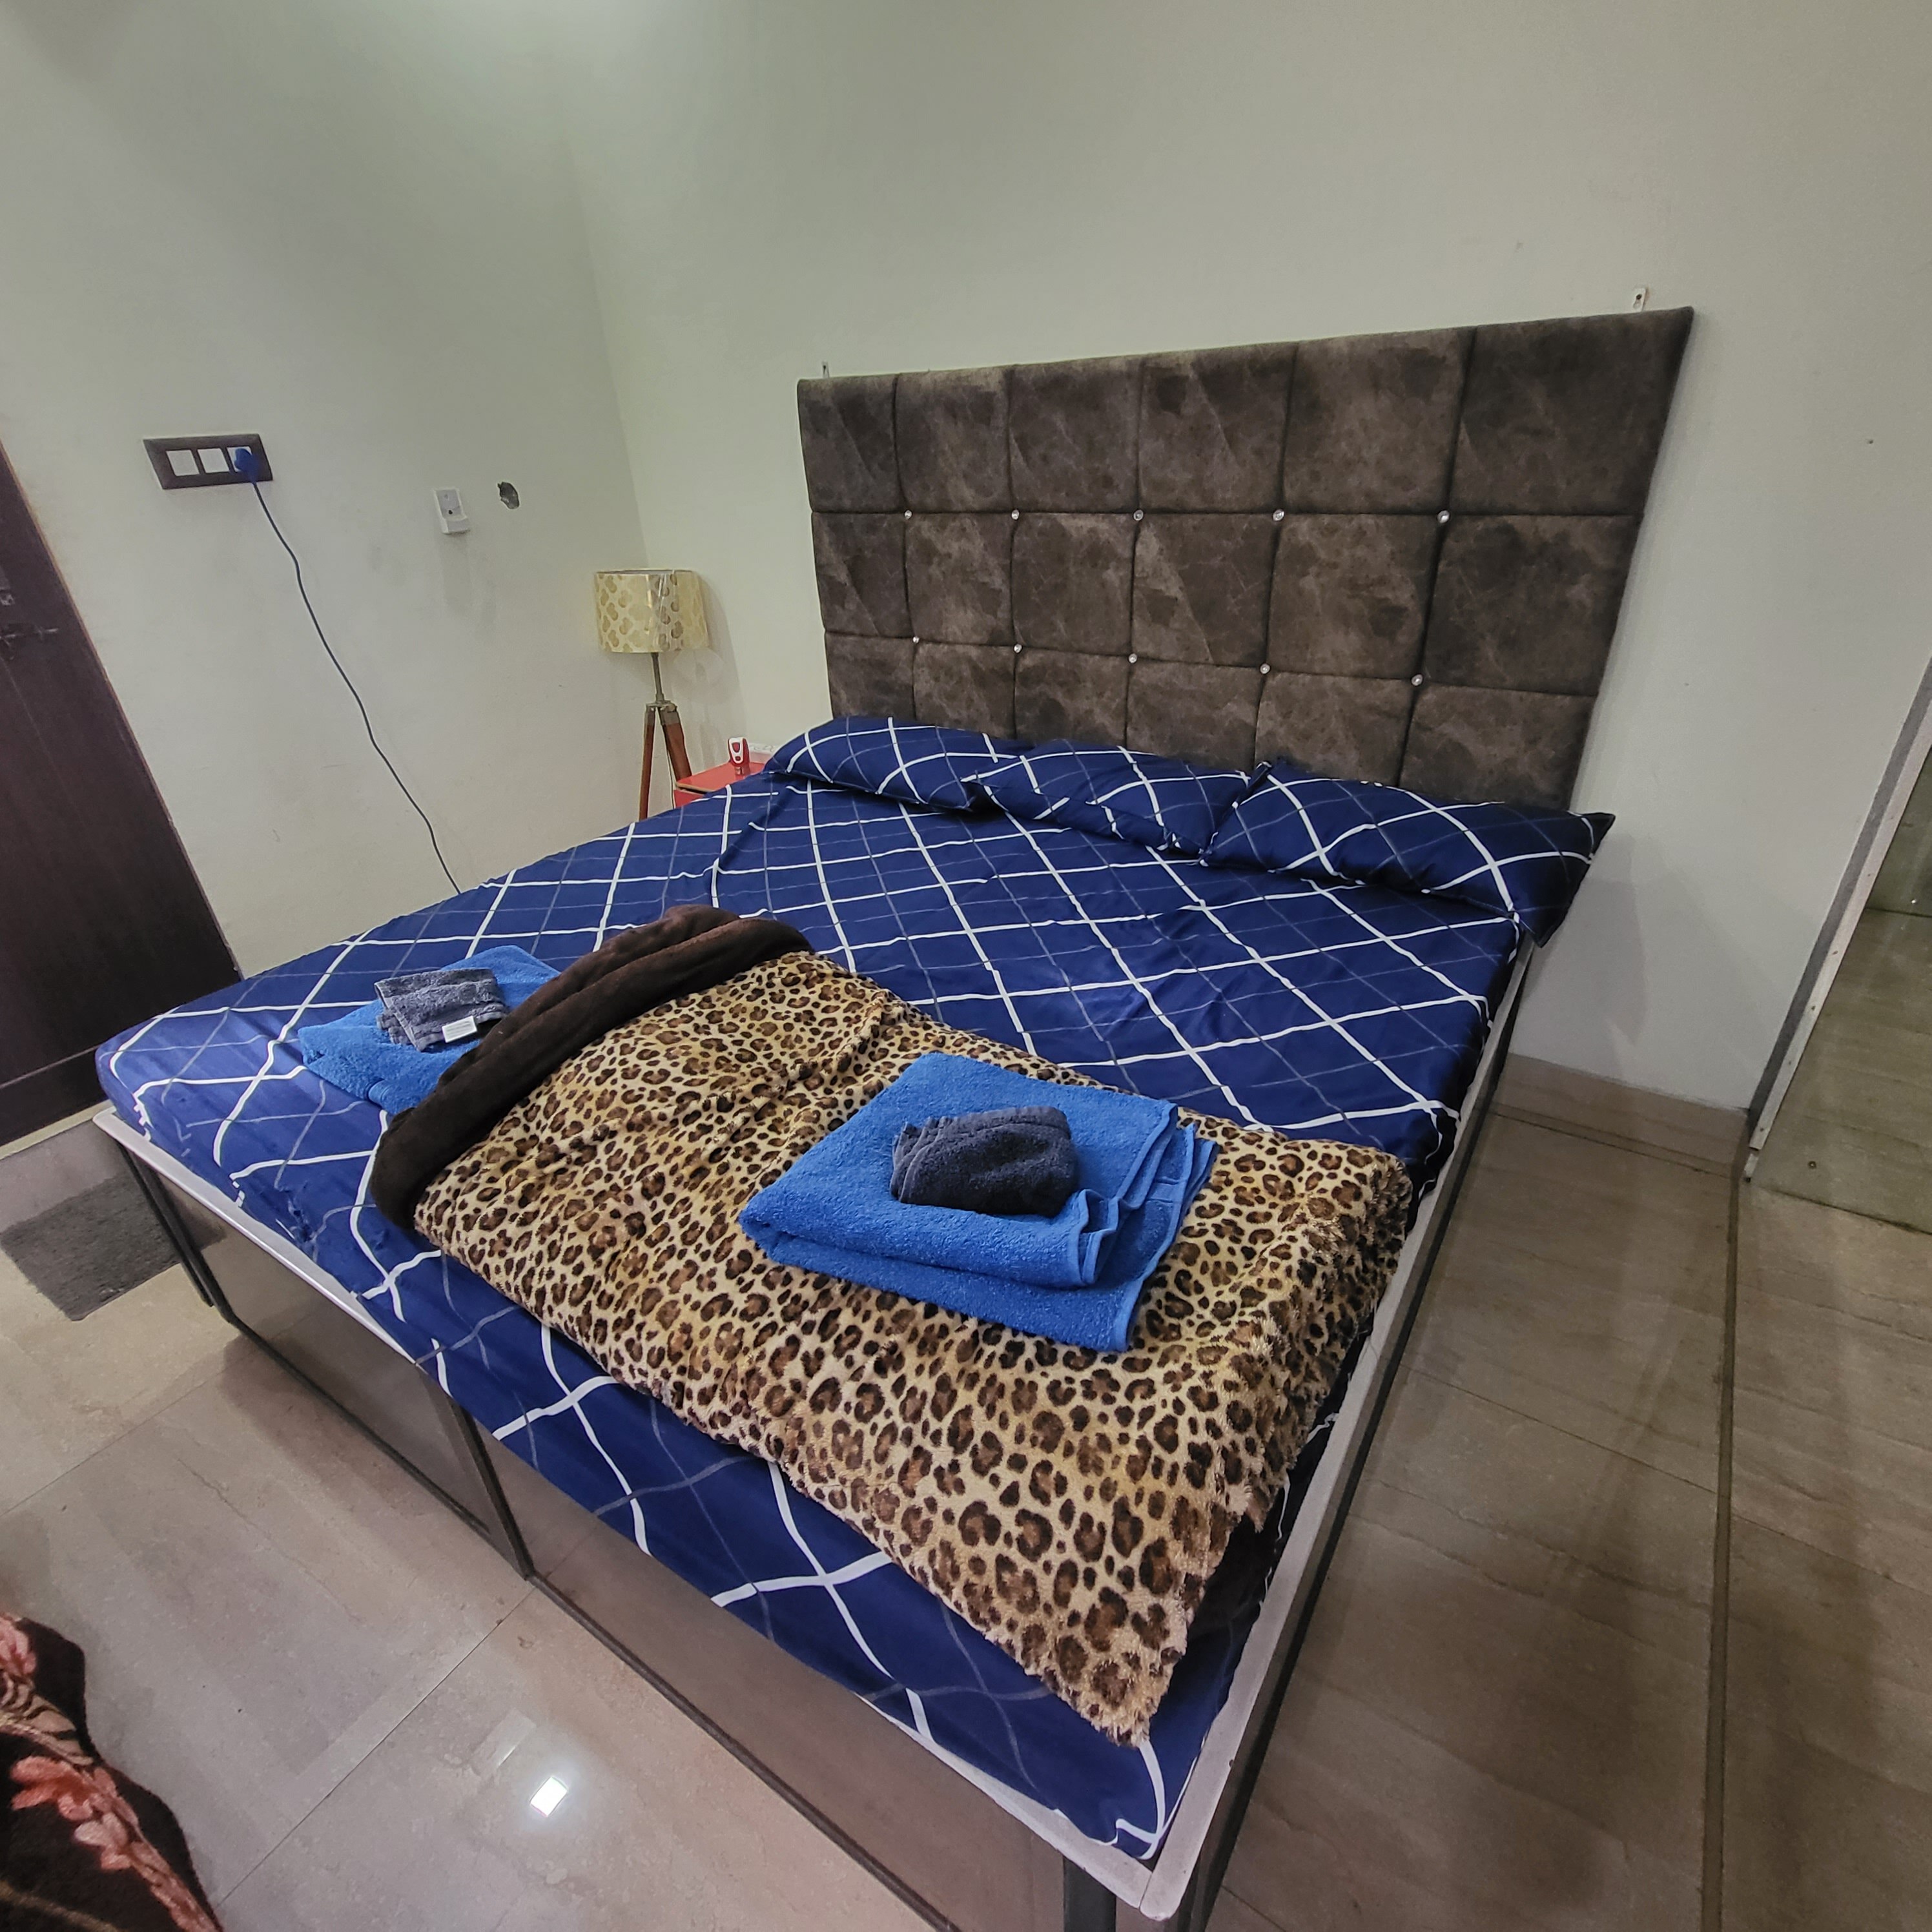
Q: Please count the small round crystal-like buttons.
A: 10